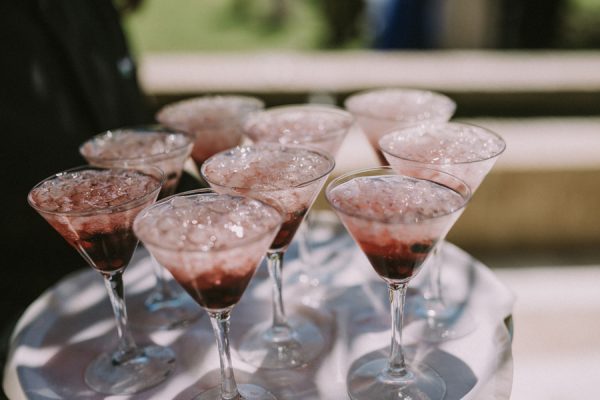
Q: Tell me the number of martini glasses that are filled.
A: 9